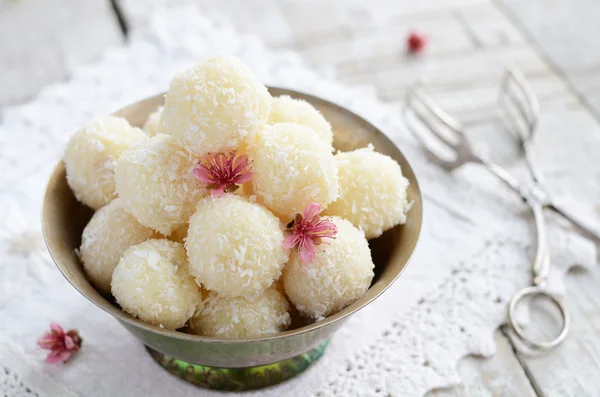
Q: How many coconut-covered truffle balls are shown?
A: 12